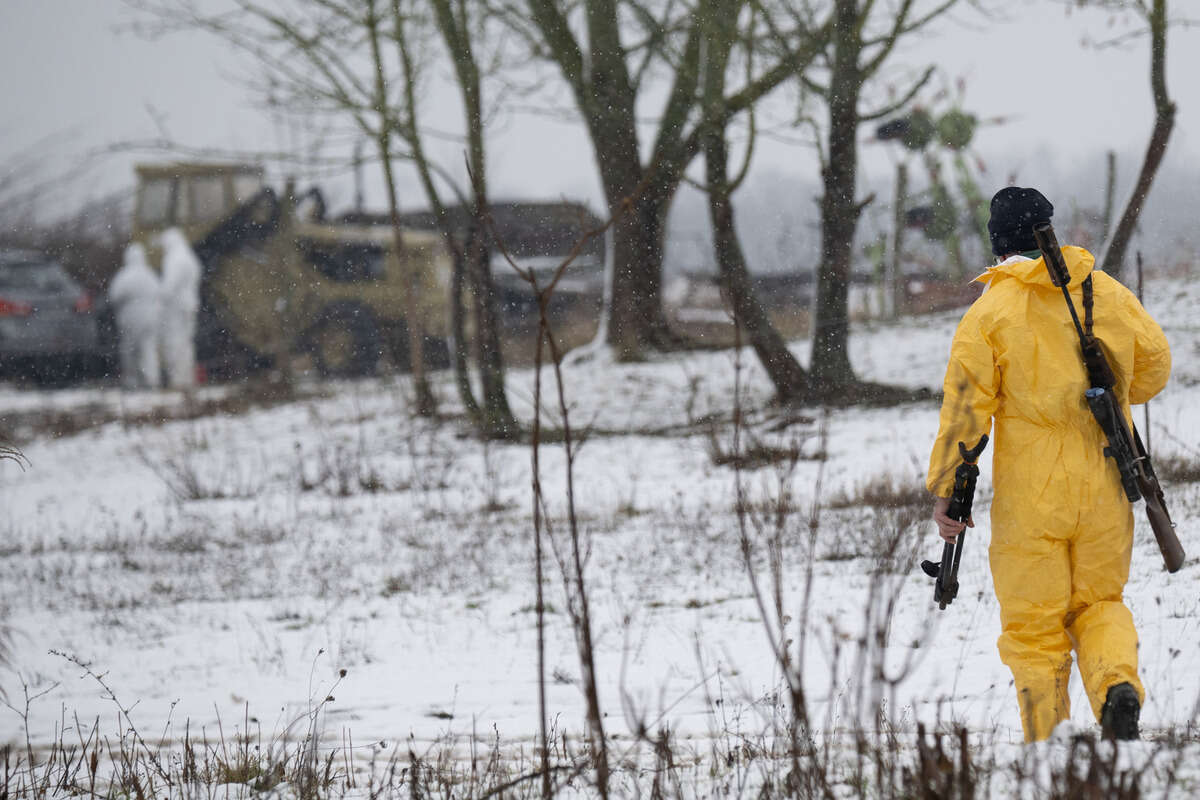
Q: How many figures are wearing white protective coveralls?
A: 2